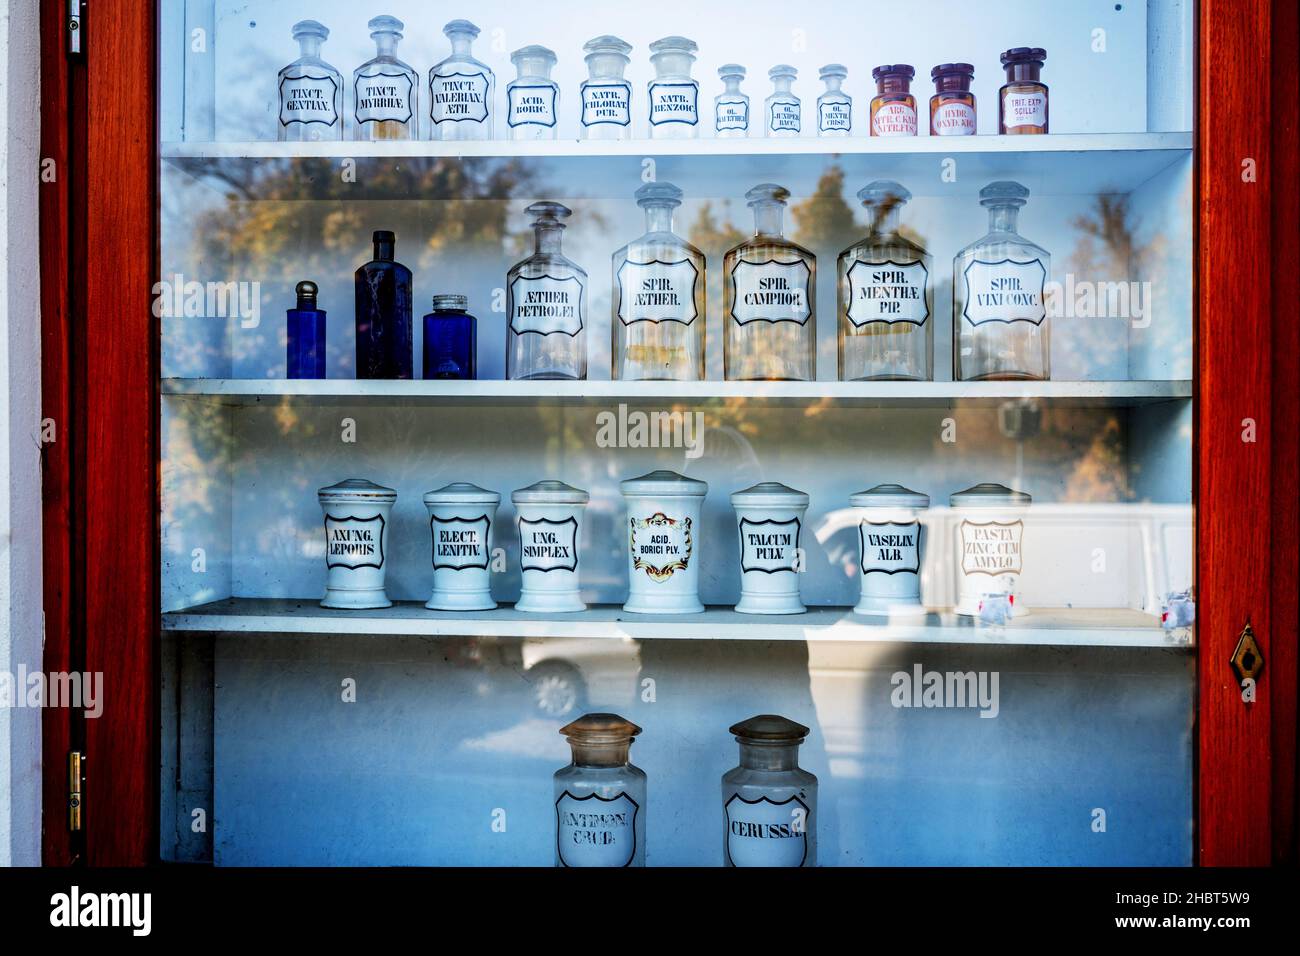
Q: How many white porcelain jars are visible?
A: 7